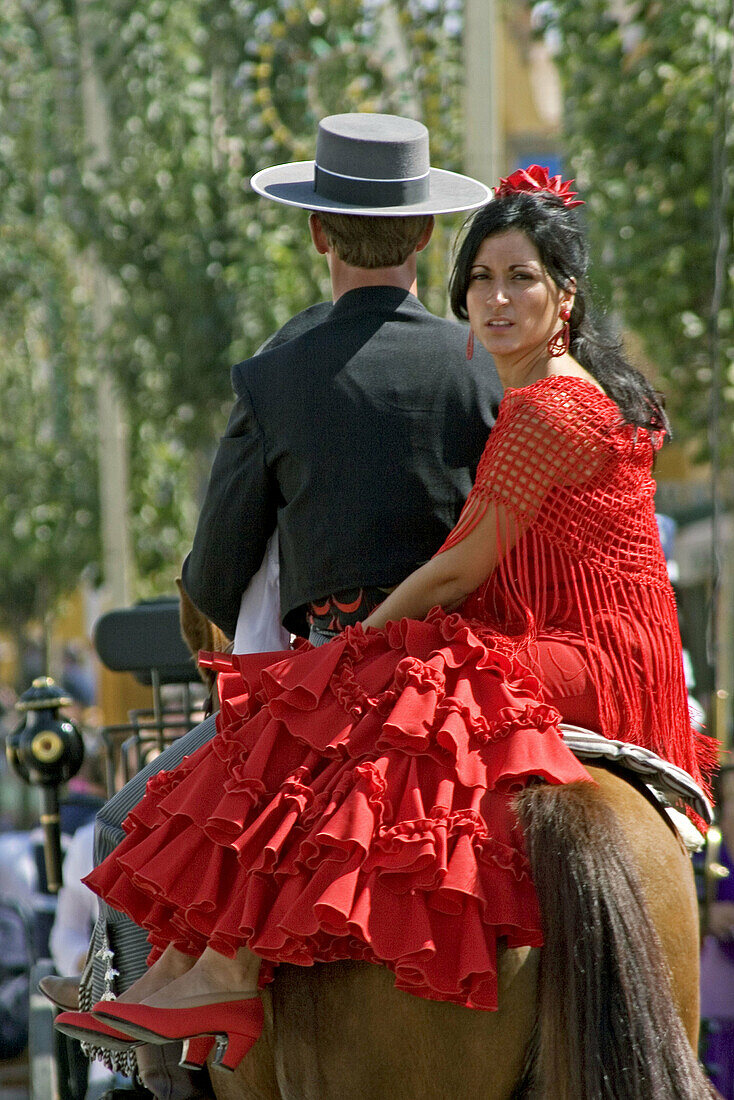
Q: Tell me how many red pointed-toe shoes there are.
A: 2